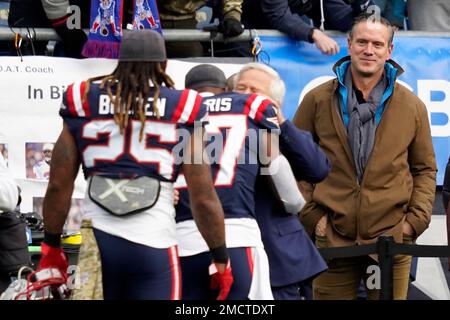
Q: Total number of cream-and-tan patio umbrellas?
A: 0